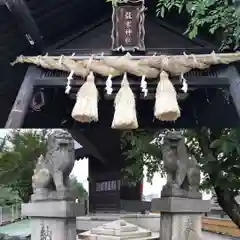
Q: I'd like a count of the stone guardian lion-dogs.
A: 2